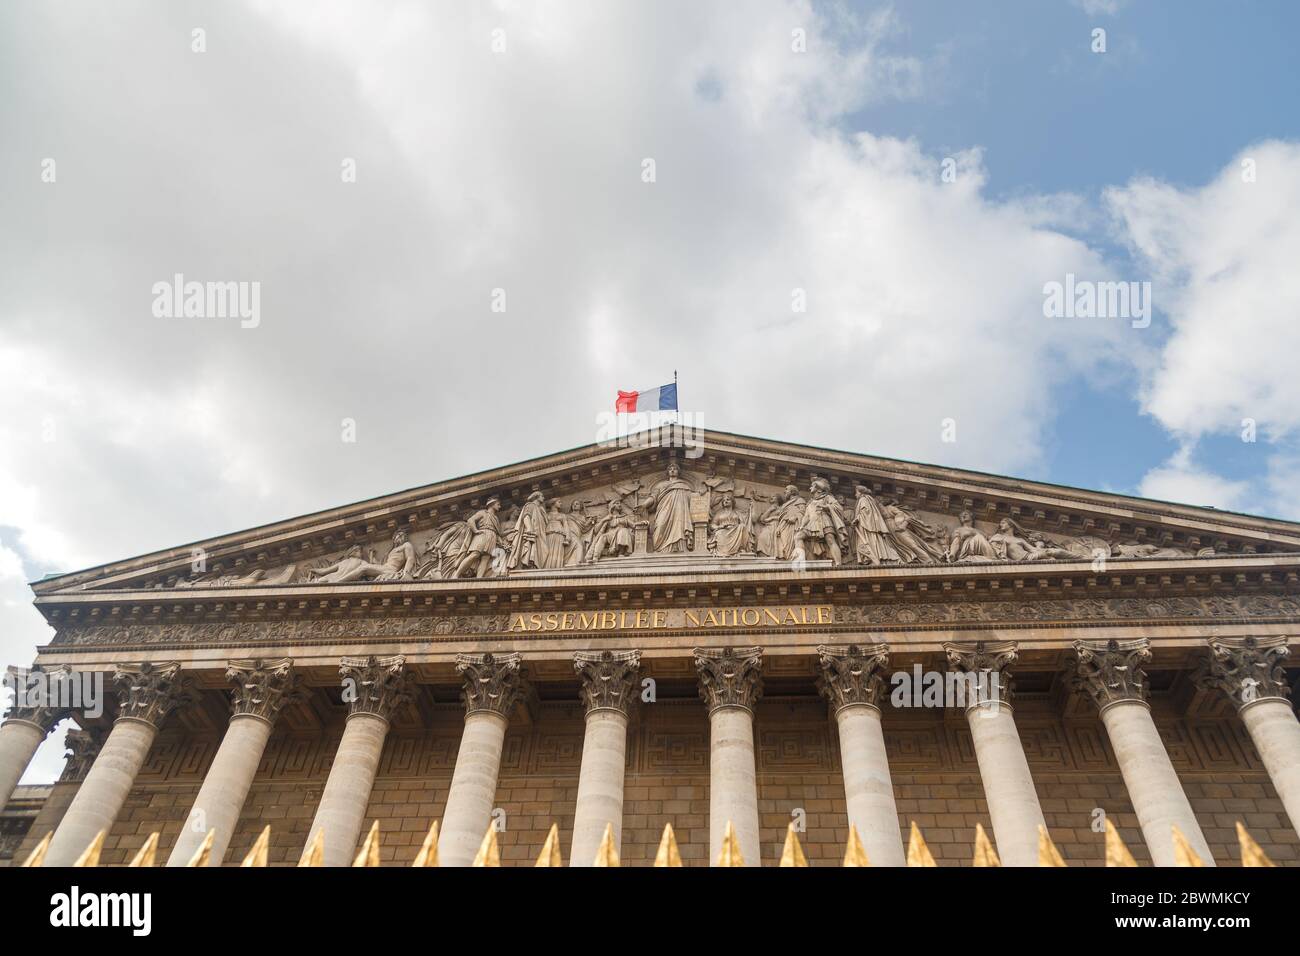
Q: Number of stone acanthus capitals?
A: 11